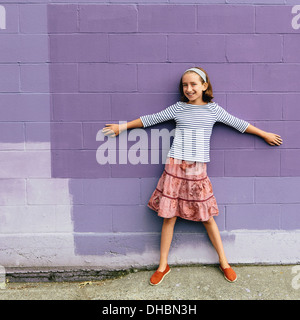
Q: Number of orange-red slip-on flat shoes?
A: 2